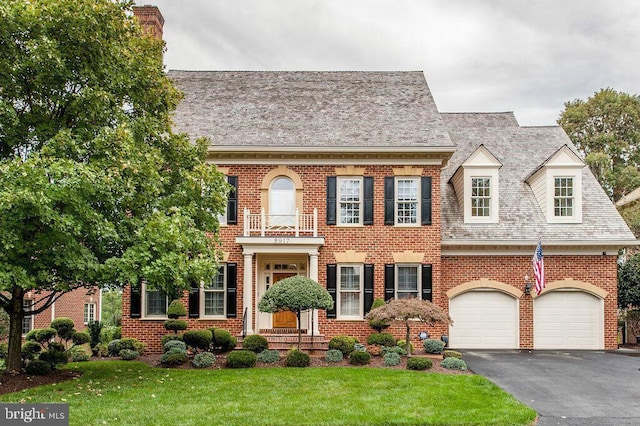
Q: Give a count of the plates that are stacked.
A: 0